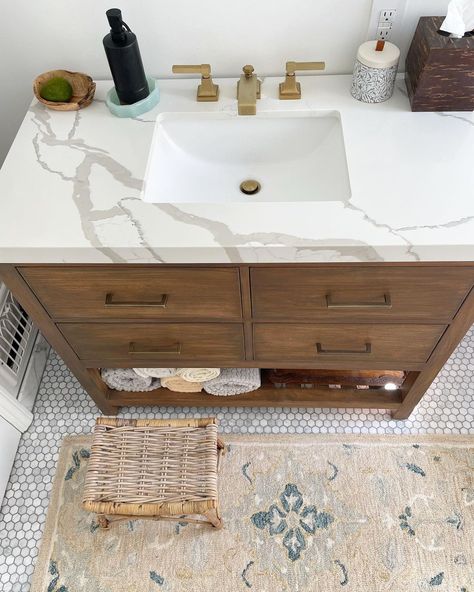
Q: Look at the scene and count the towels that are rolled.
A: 5